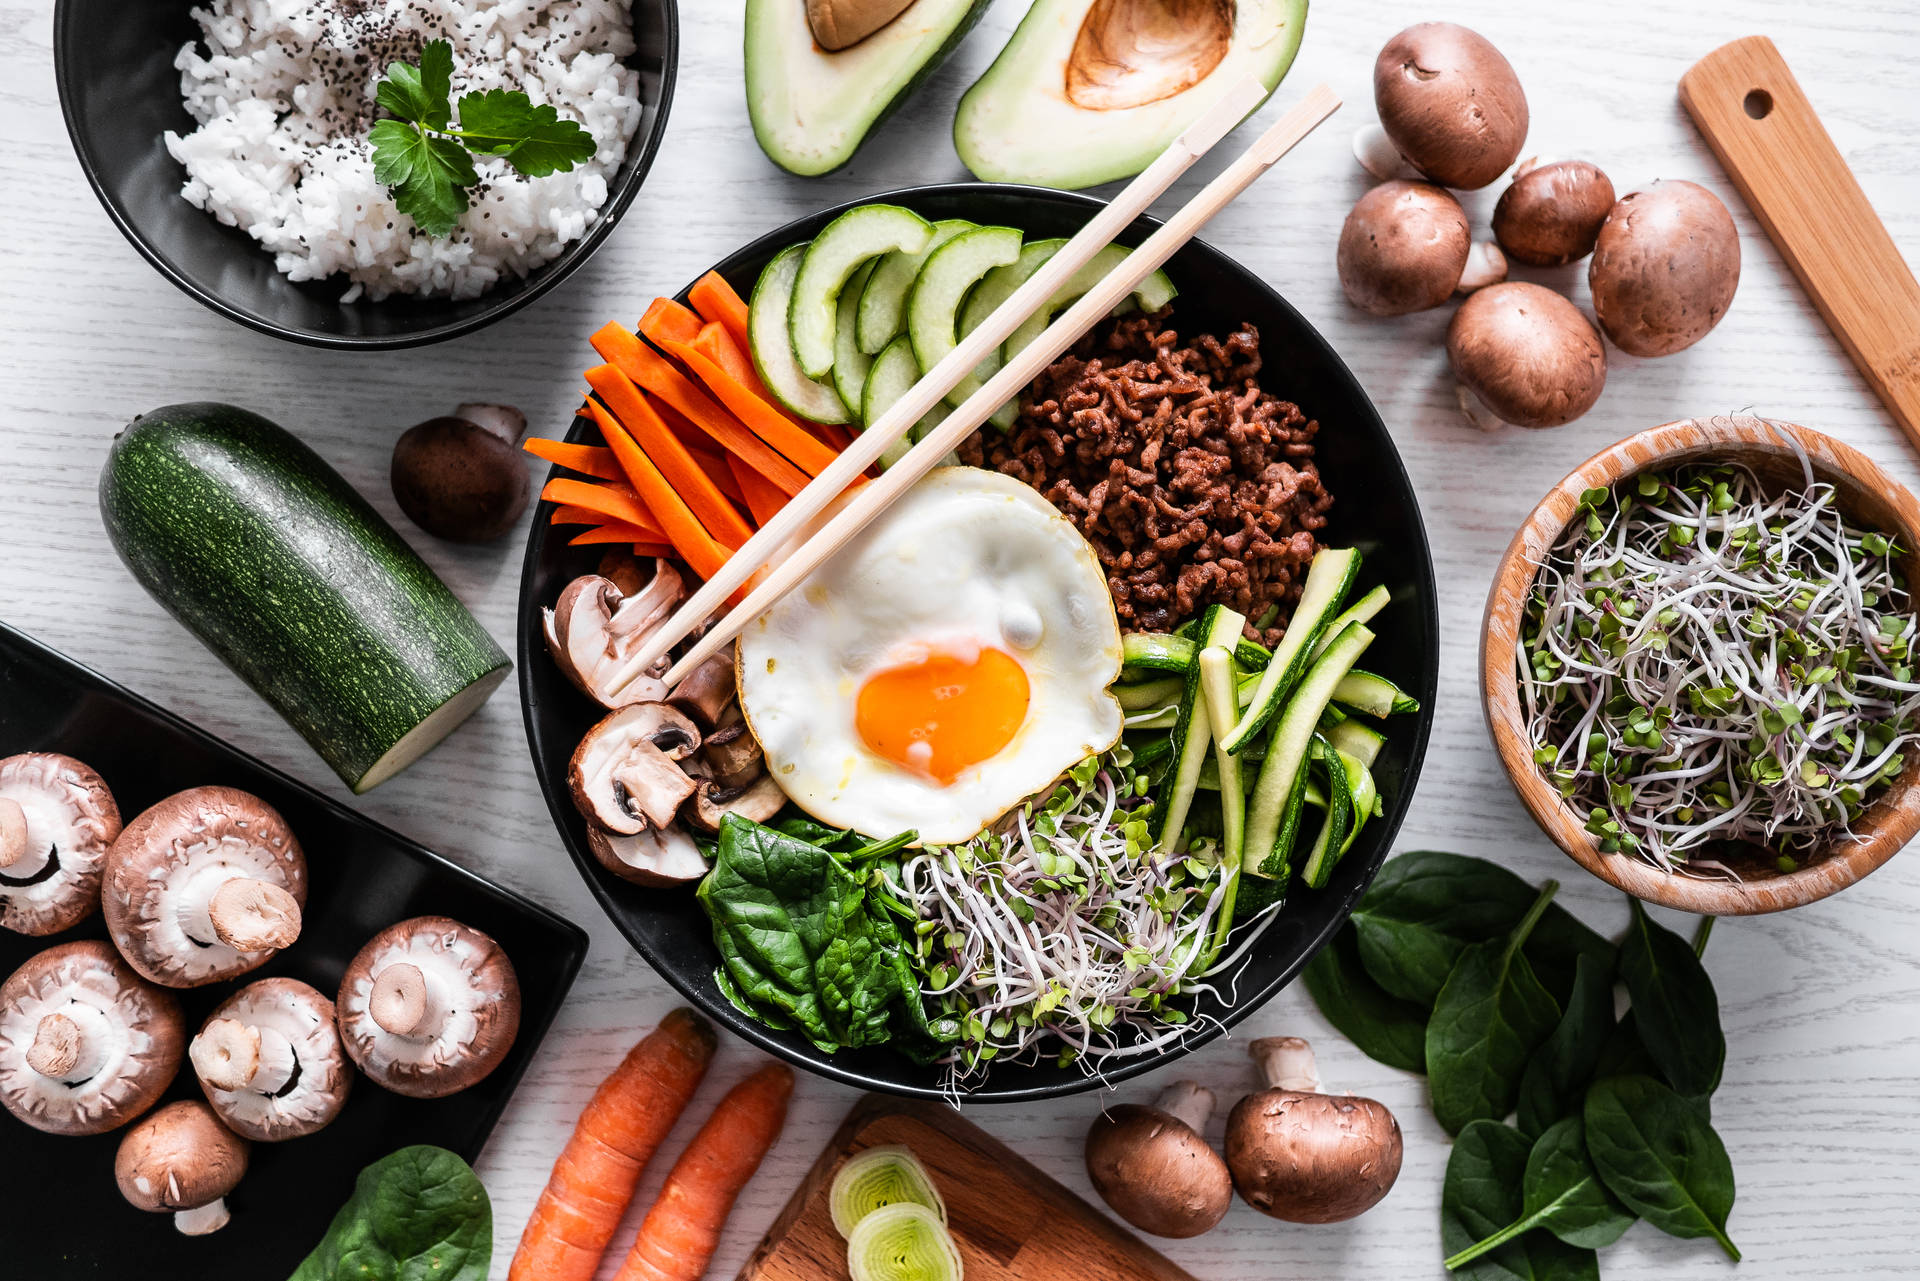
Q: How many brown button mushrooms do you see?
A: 14